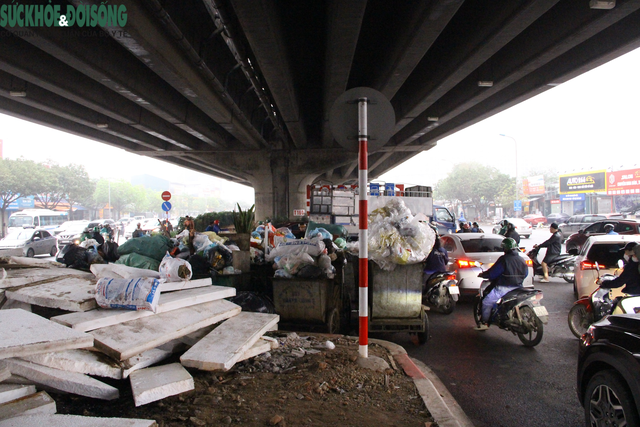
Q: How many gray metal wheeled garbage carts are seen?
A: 2